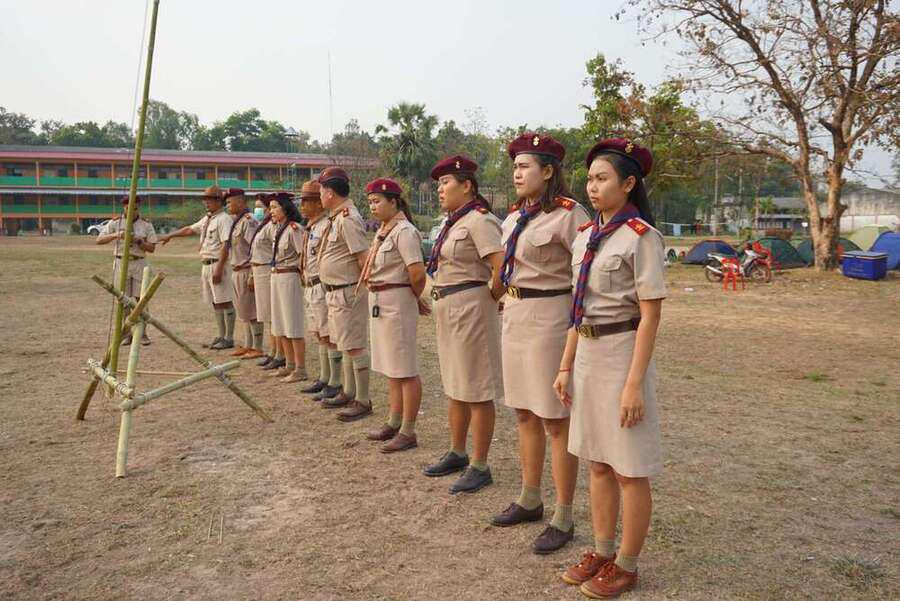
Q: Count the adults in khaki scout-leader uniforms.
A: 11